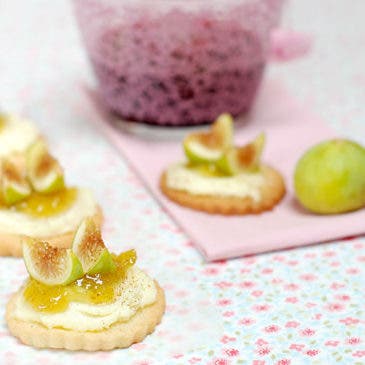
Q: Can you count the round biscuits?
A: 4